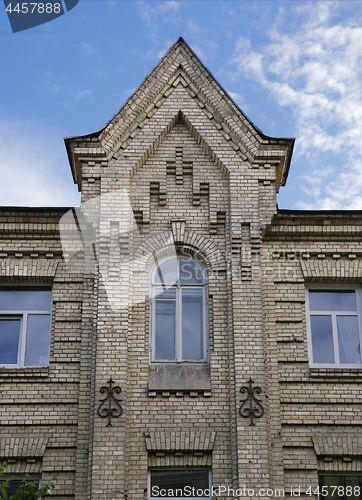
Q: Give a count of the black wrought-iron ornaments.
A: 2